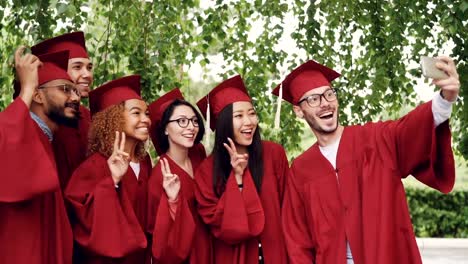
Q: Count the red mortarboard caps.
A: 6